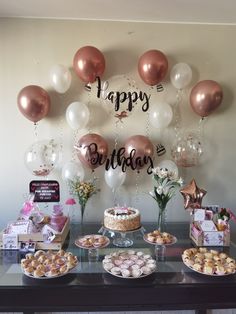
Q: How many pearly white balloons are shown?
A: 7